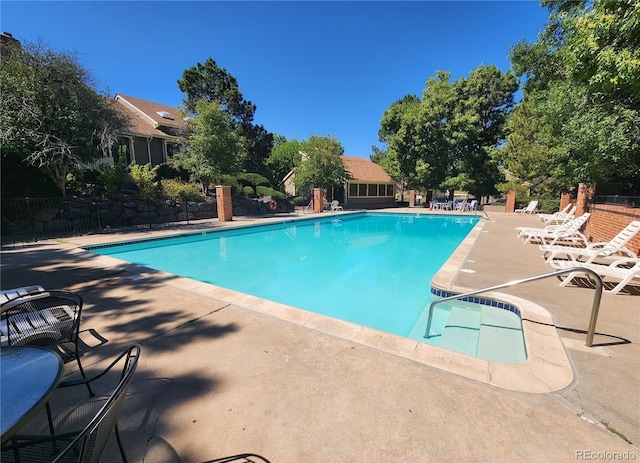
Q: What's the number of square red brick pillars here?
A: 6